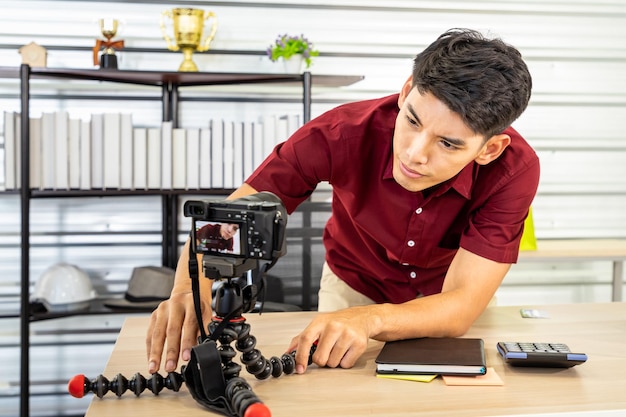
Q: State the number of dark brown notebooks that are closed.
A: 1